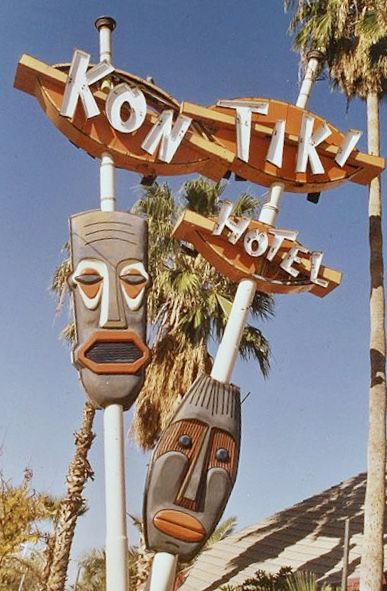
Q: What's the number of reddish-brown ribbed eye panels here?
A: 2